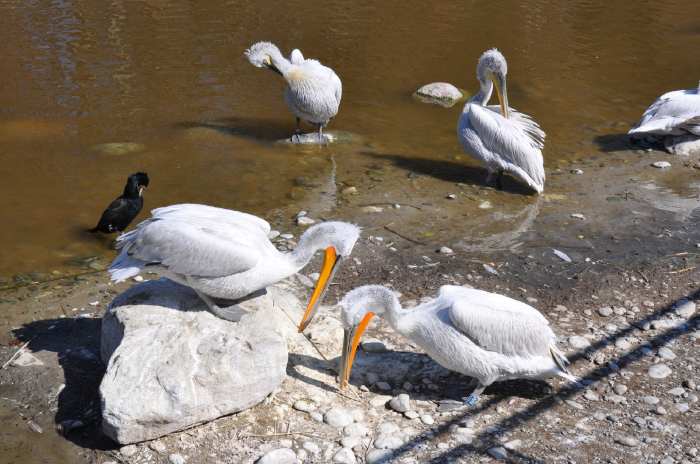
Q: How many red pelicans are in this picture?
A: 0